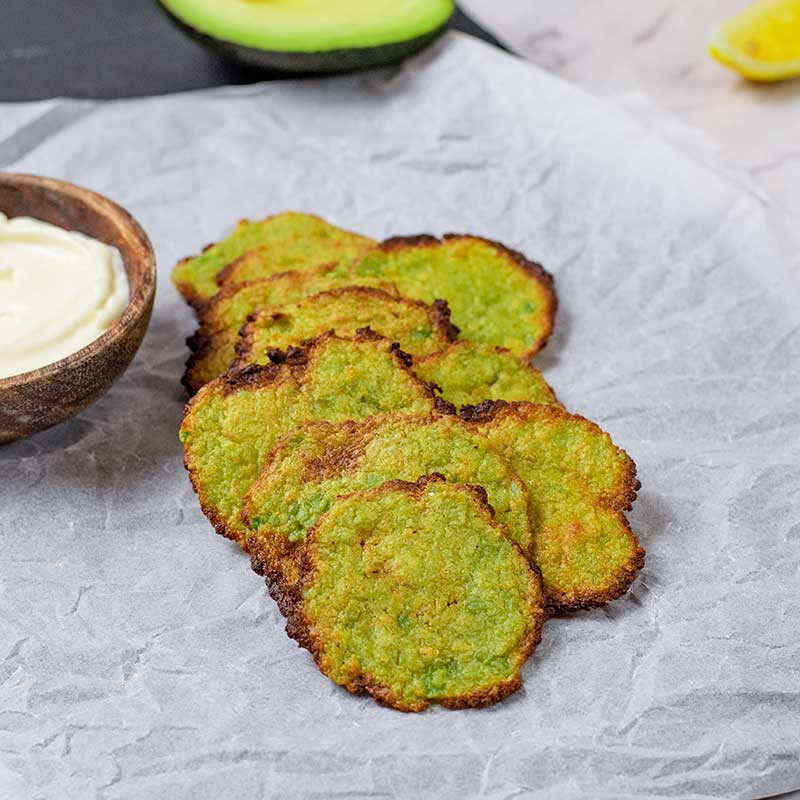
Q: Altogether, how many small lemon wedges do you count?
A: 1